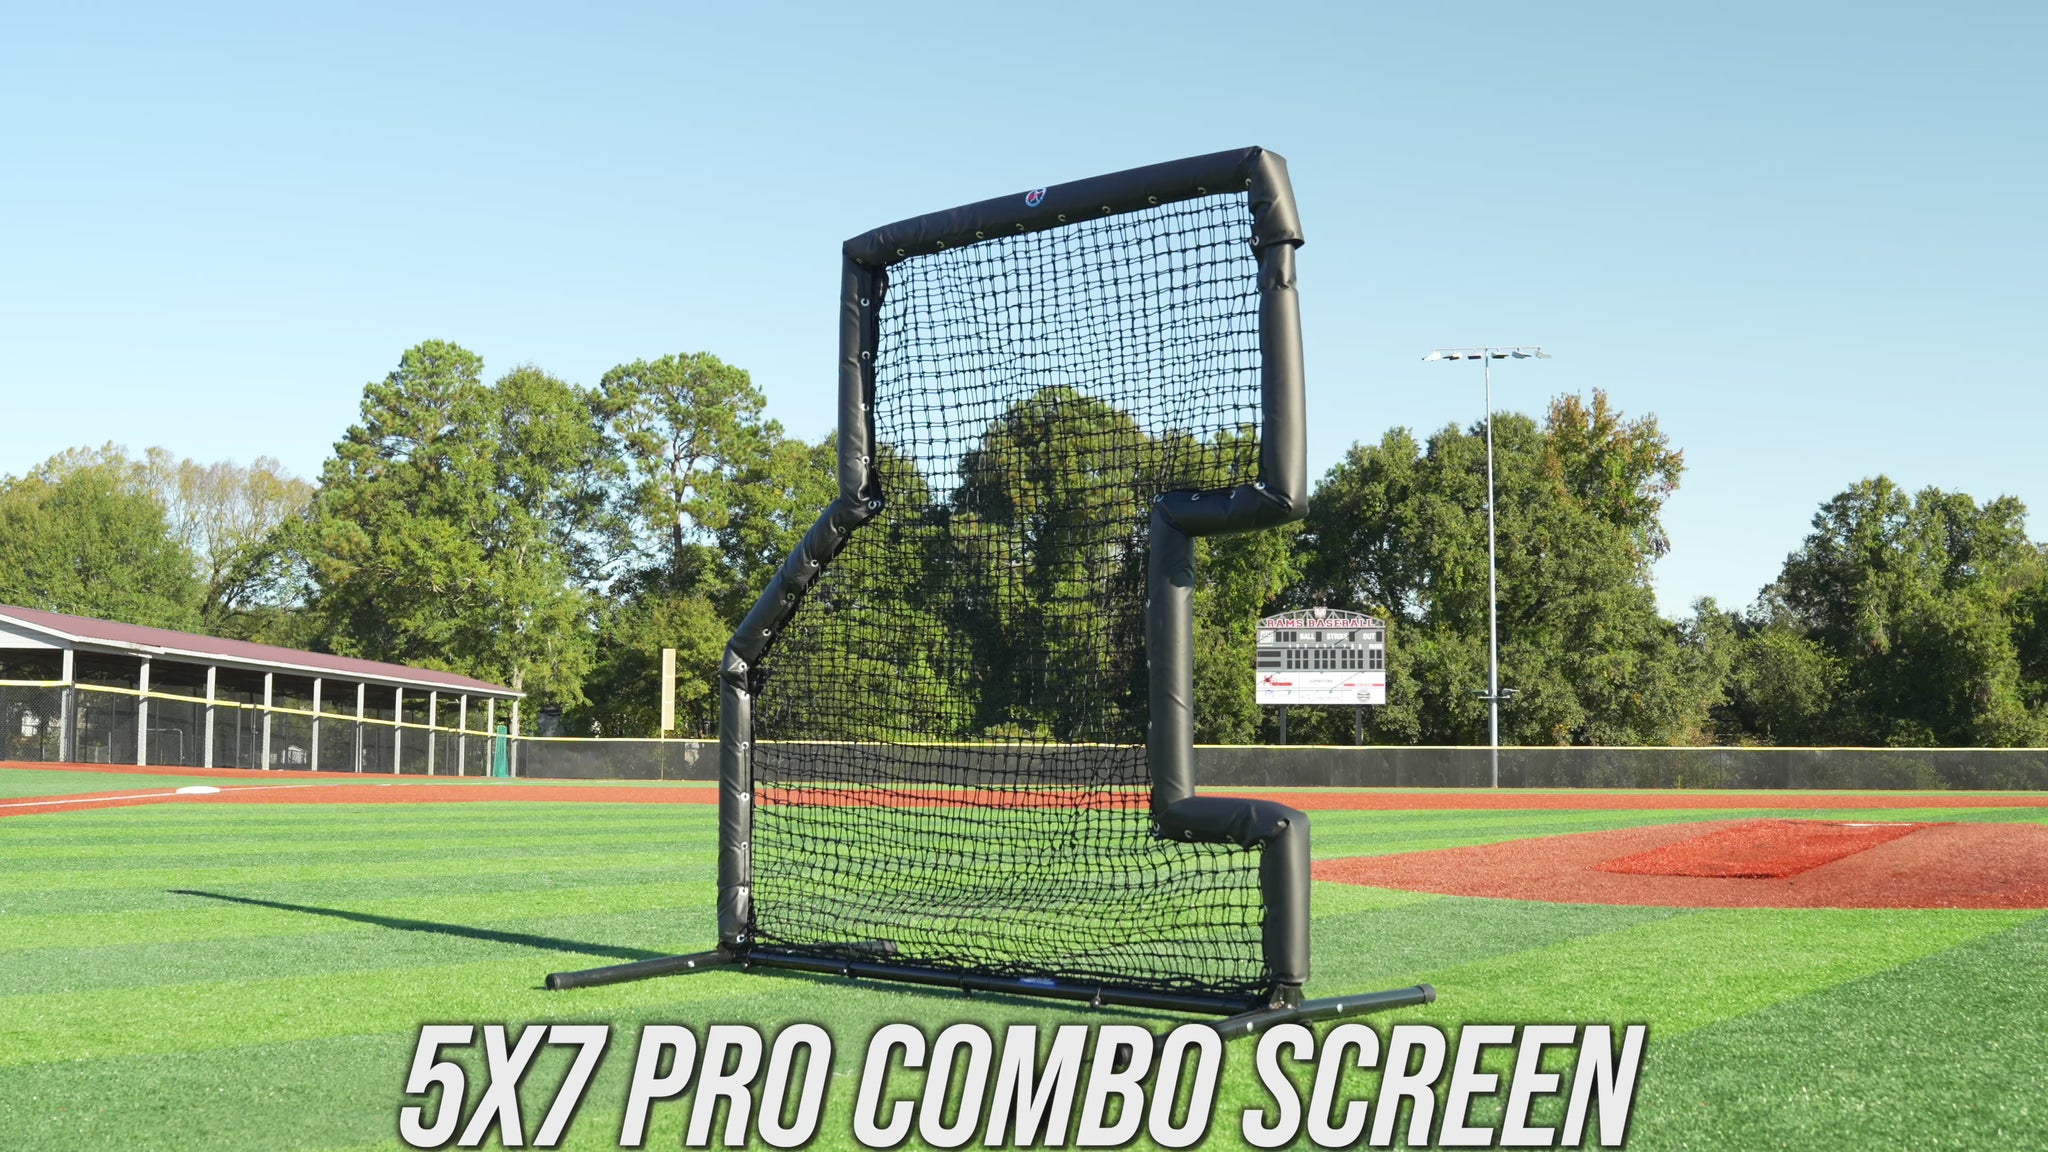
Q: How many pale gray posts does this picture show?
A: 11